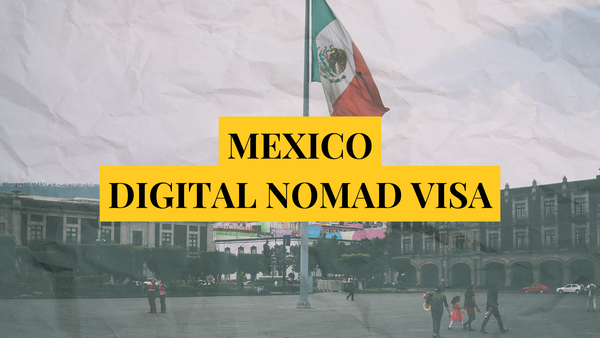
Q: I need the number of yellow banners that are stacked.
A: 2